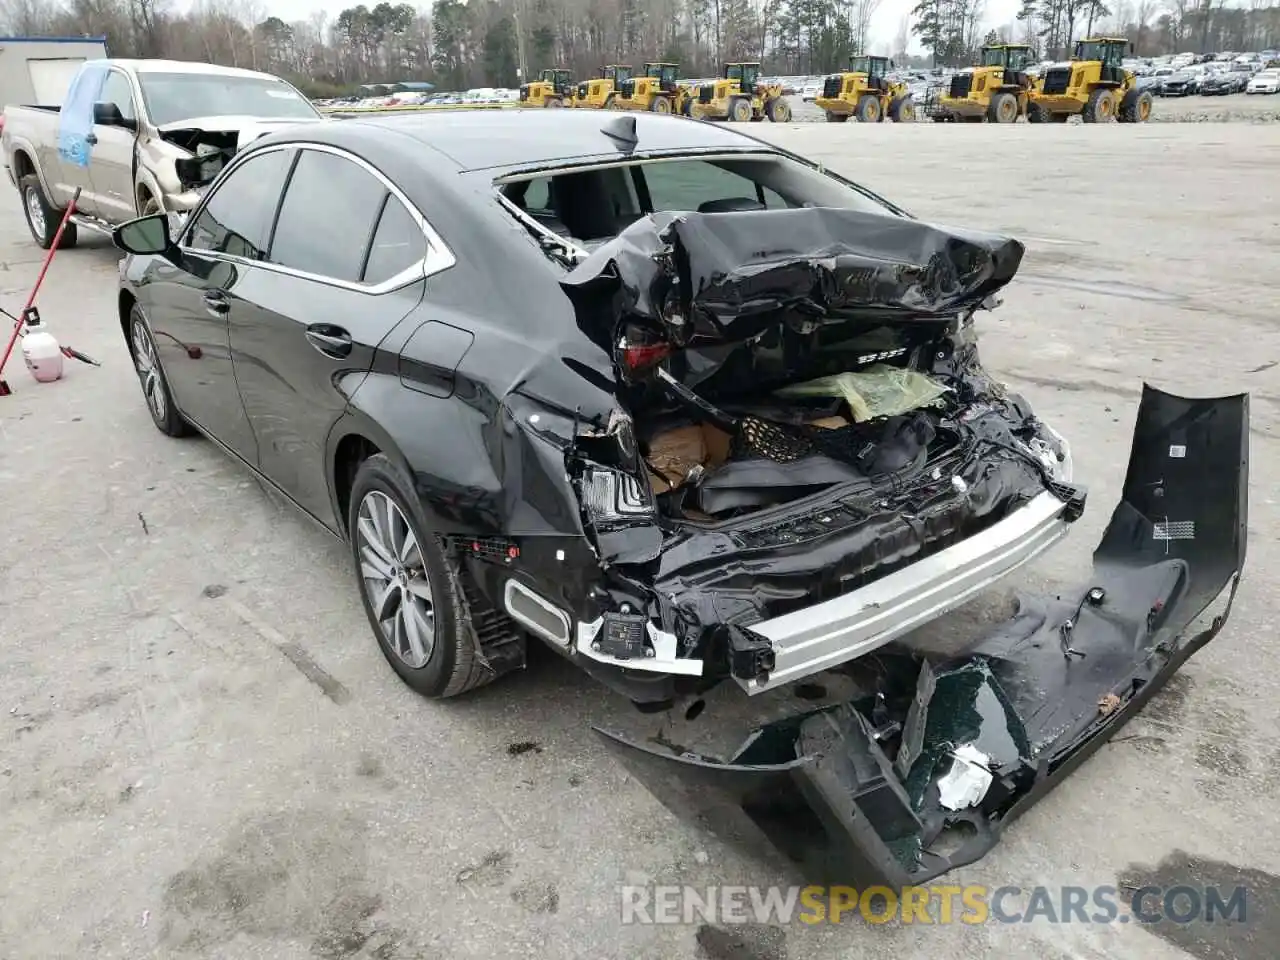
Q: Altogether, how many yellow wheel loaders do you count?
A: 7